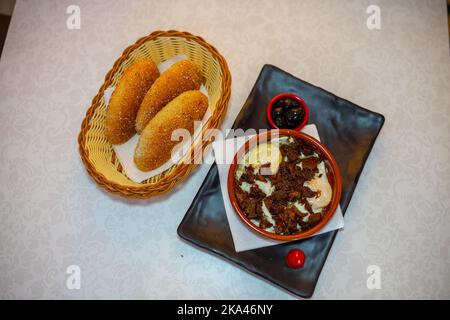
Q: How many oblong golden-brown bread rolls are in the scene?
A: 3